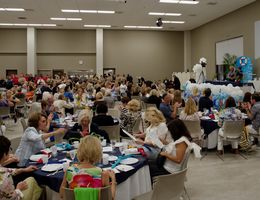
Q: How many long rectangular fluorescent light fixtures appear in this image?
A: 9